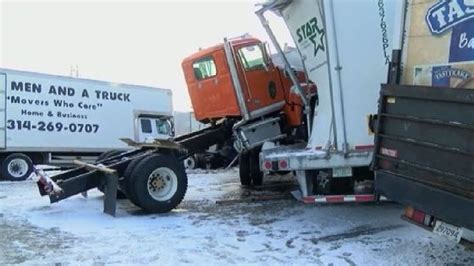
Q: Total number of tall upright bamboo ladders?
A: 0